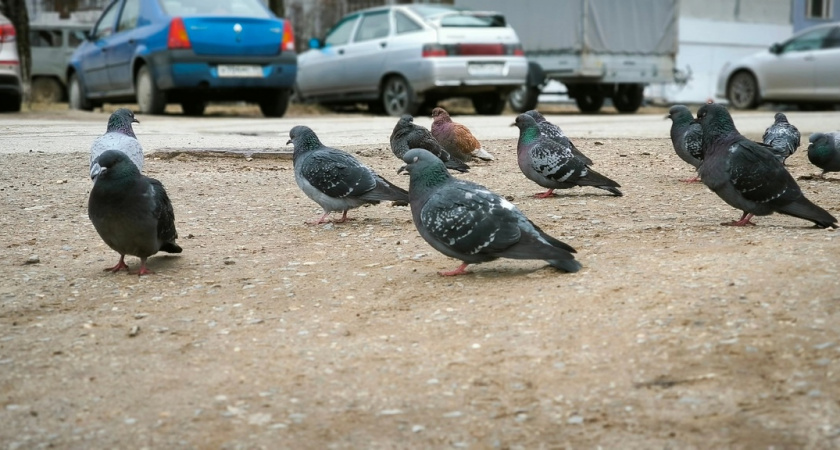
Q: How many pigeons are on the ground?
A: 12